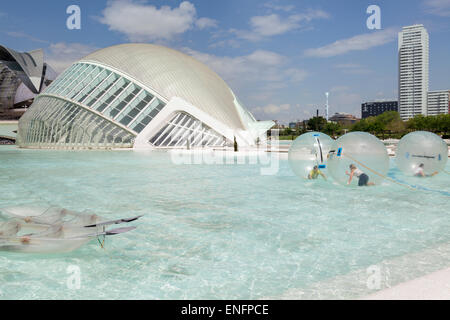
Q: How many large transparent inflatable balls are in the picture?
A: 3